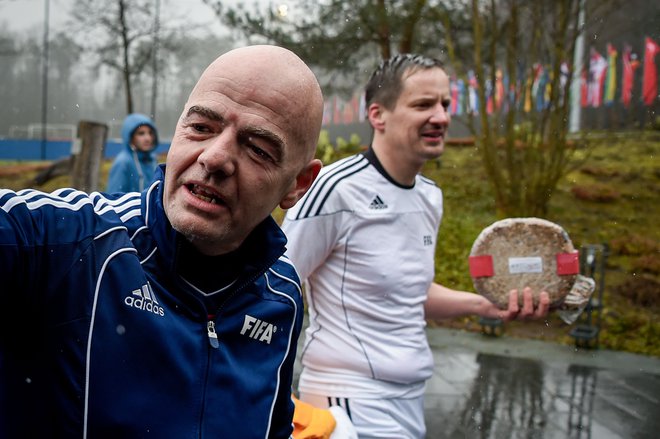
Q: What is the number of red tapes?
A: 2